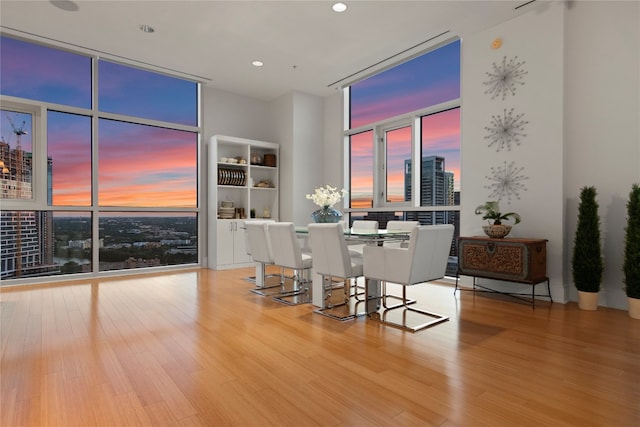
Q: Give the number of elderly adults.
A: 0